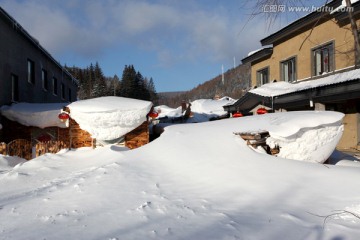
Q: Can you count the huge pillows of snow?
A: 2